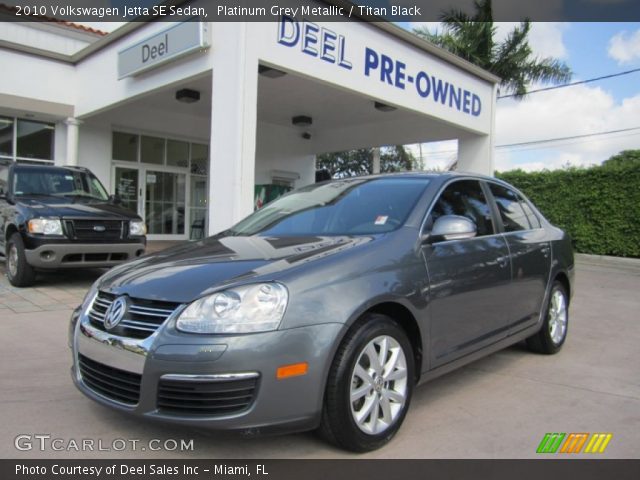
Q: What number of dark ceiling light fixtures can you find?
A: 4